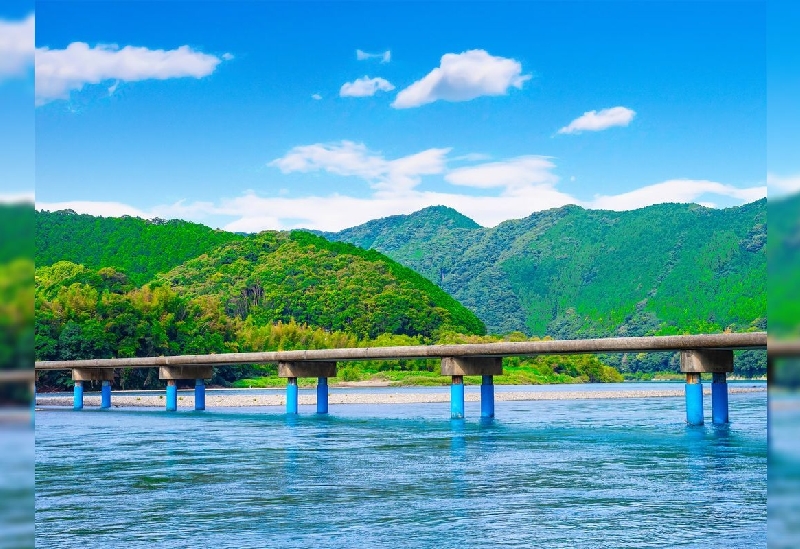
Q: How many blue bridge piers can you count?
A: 10